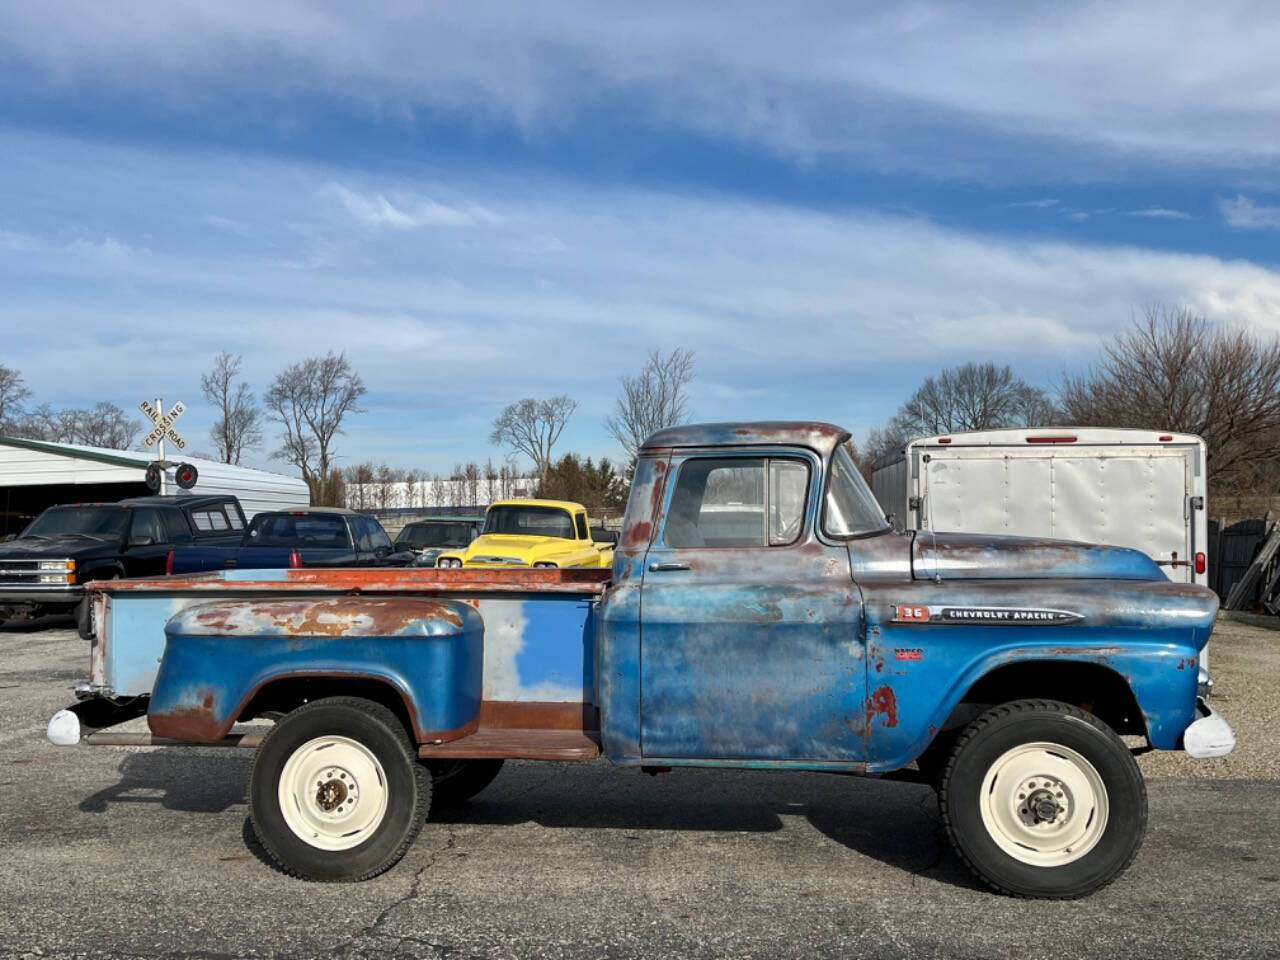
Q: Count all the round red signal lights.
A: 2